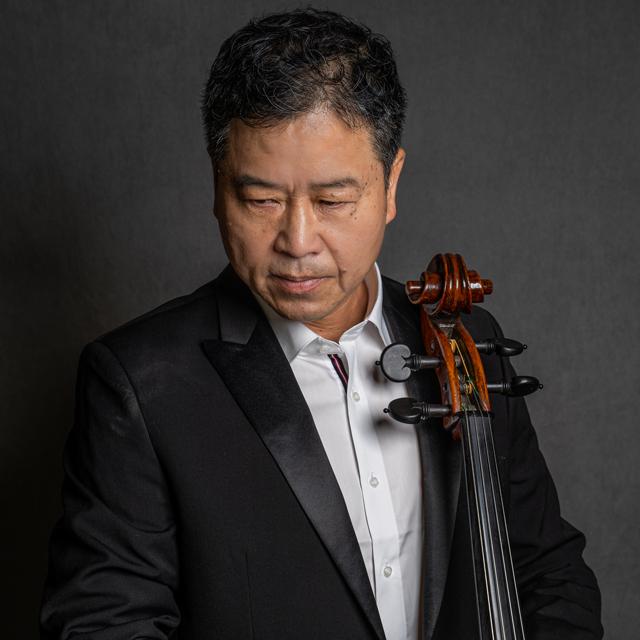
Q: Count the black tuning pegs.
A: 4